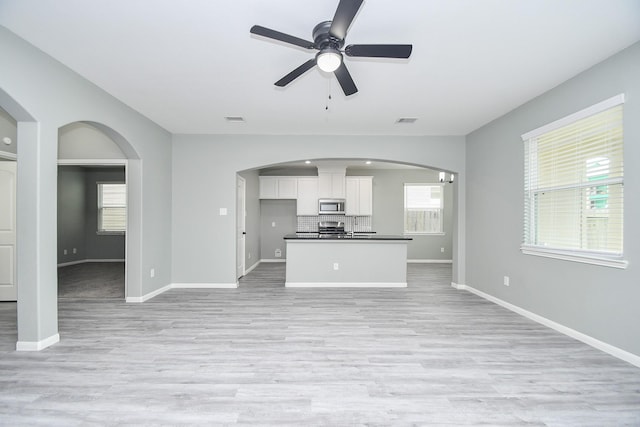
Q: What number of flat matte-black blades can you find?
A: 5